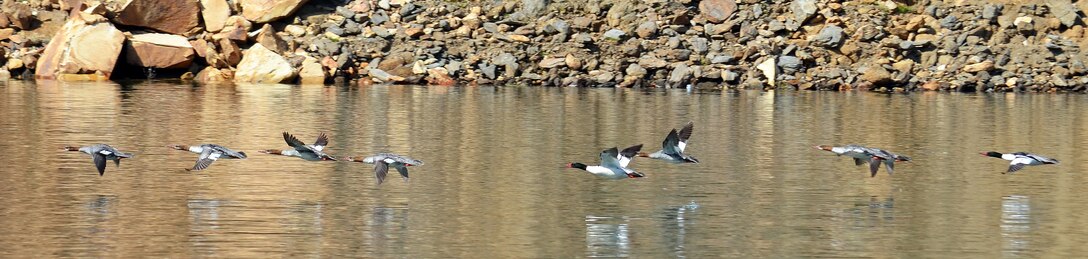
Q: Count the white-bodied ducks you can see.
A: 2